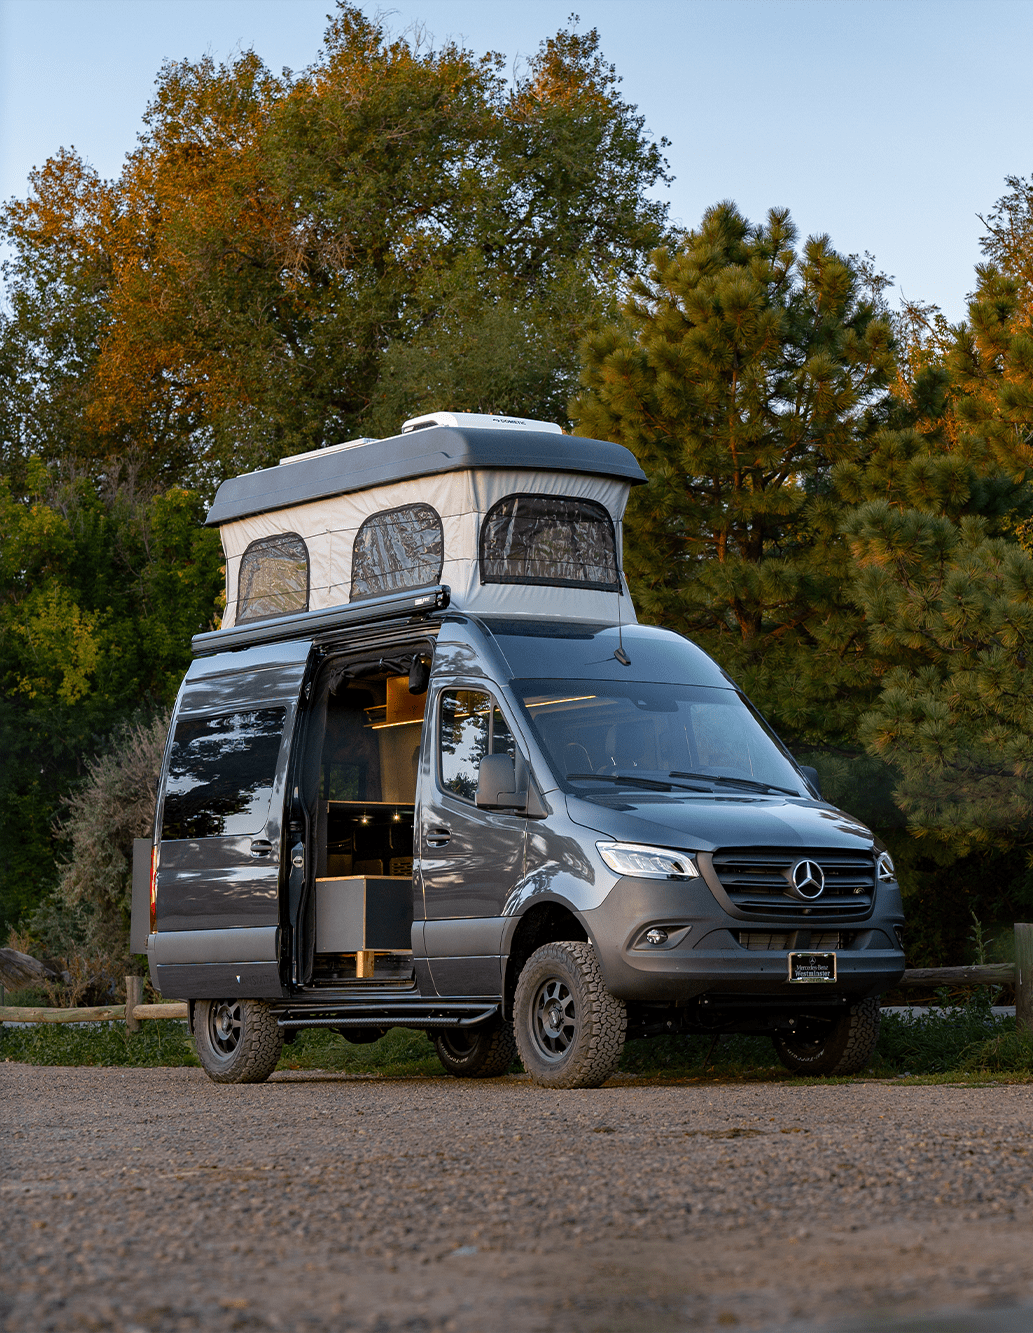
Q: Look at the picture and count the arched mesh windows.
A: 3